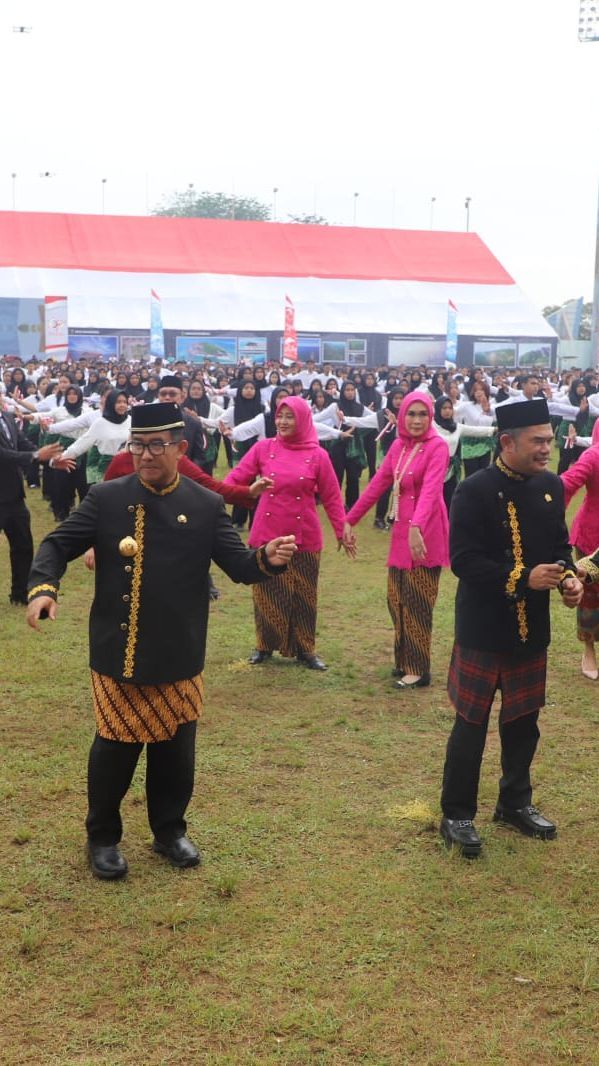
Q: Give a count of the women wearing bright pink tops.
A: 3